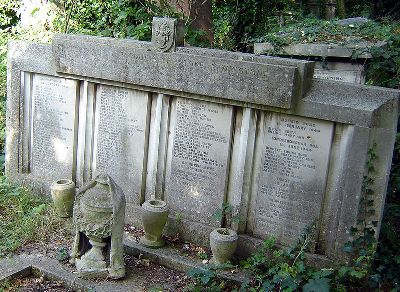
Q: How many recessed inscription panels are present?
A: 4